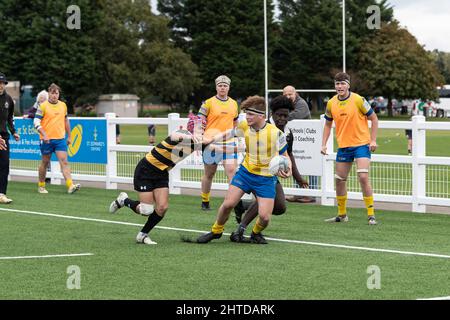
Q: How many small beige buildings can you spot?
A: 1